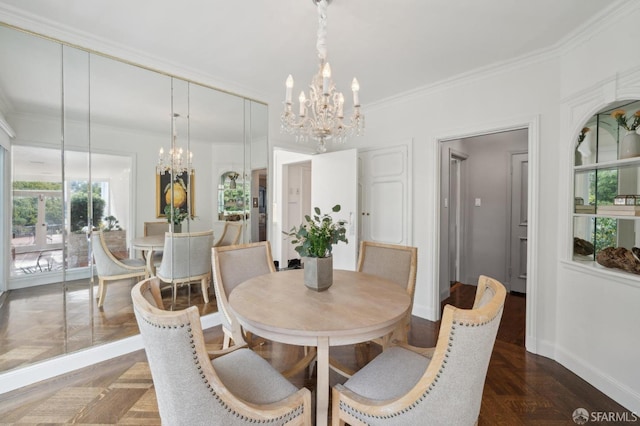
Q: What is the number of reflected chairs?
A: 4